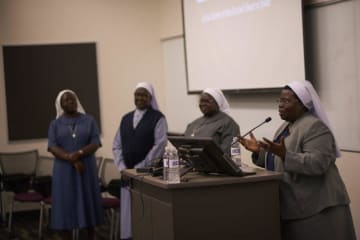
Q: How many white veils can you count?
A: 4